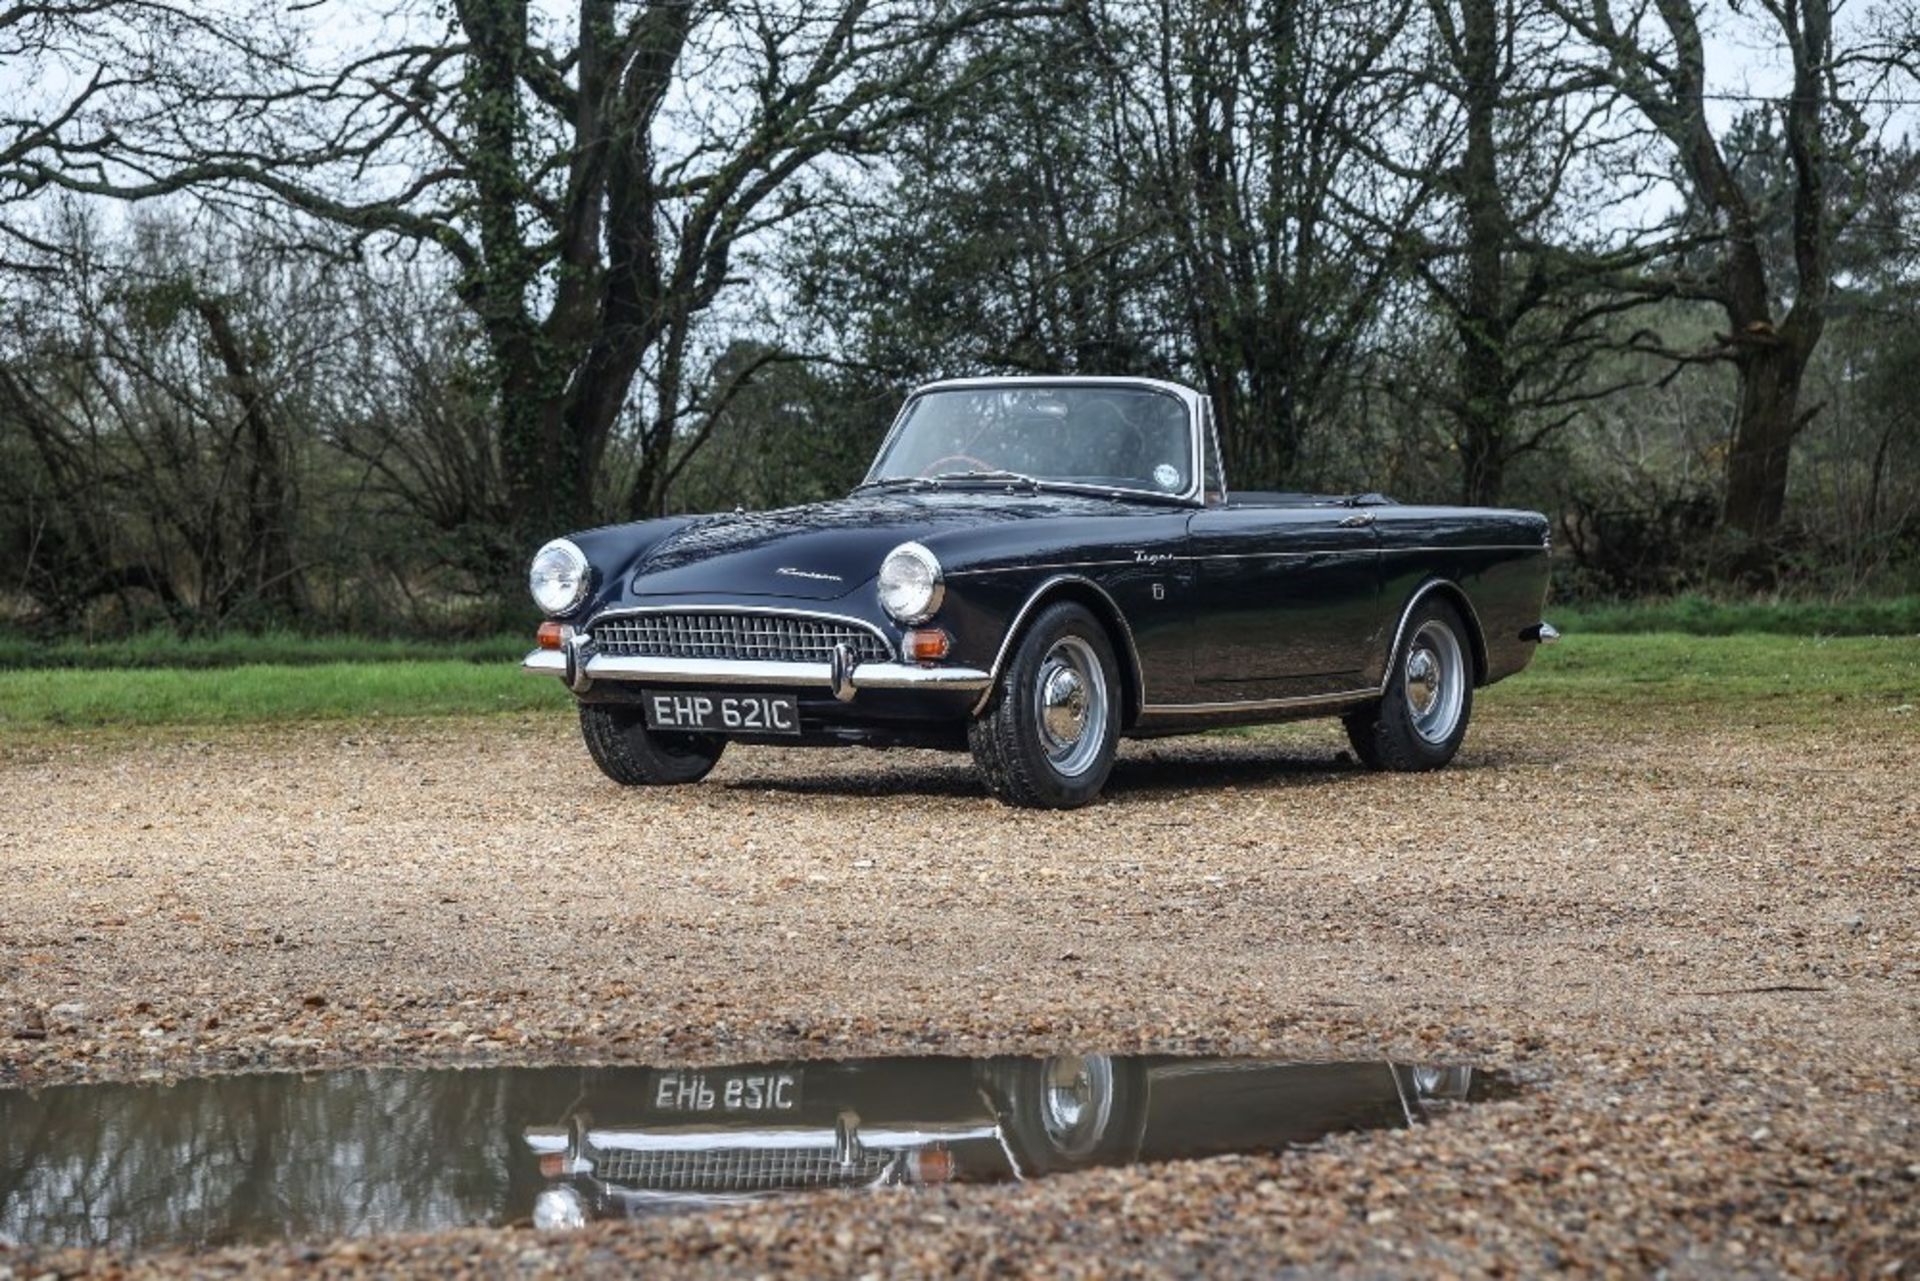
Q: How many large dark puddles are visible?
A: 1